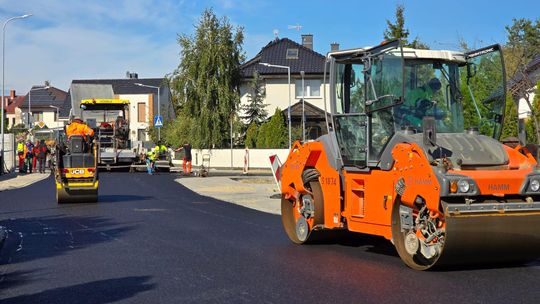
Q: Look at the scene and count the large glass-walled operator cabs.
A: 1